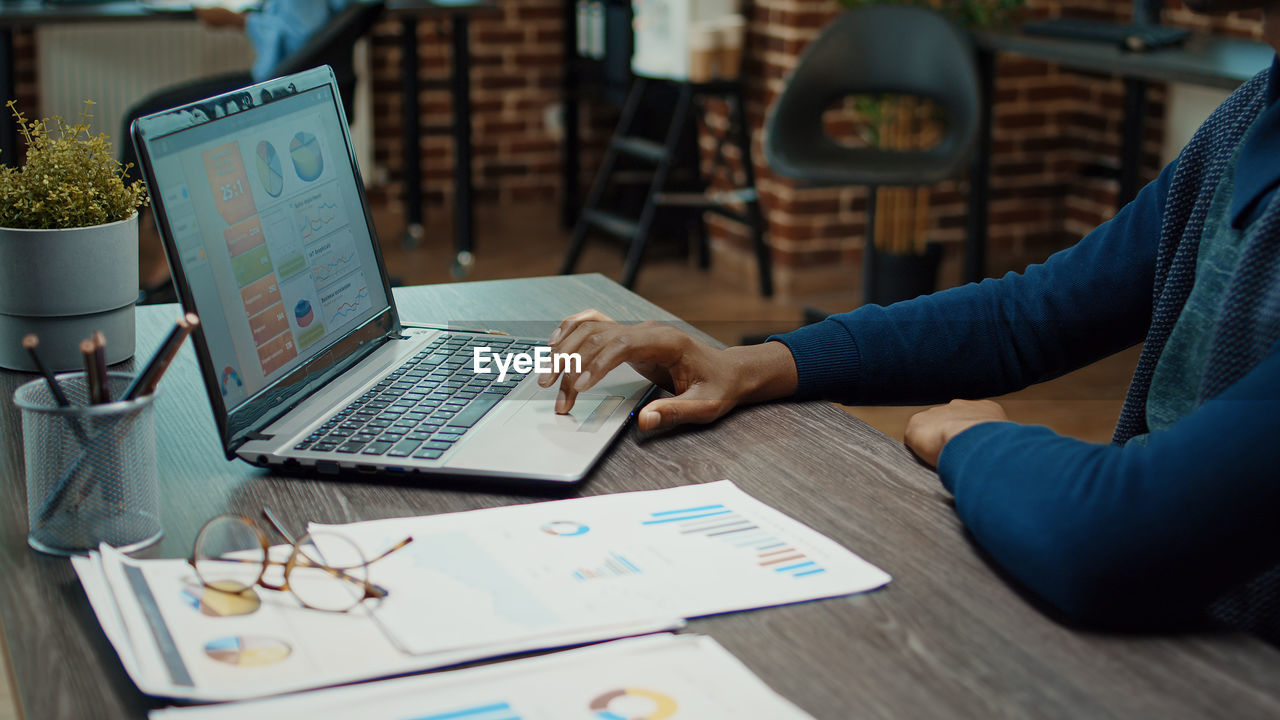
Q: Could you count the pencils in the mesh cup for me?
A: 5